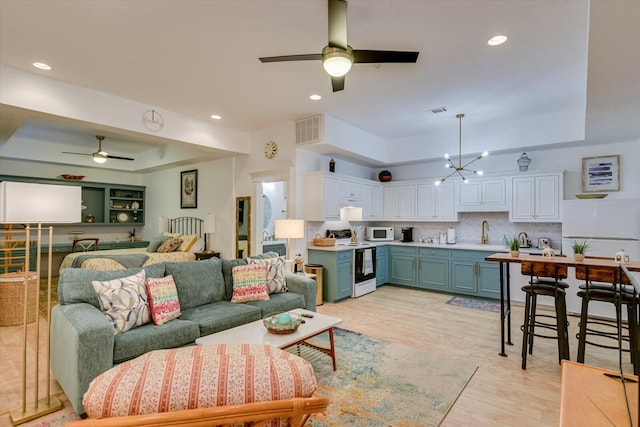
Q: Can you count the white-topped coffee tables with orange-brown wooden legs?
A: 1